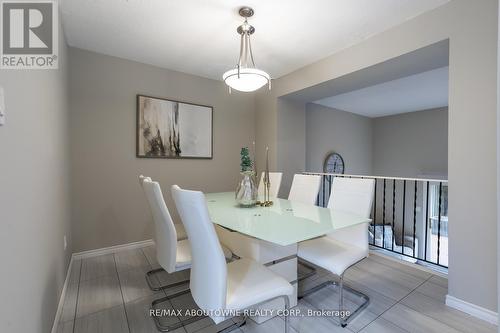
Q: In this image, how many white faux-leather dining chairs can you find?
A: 6